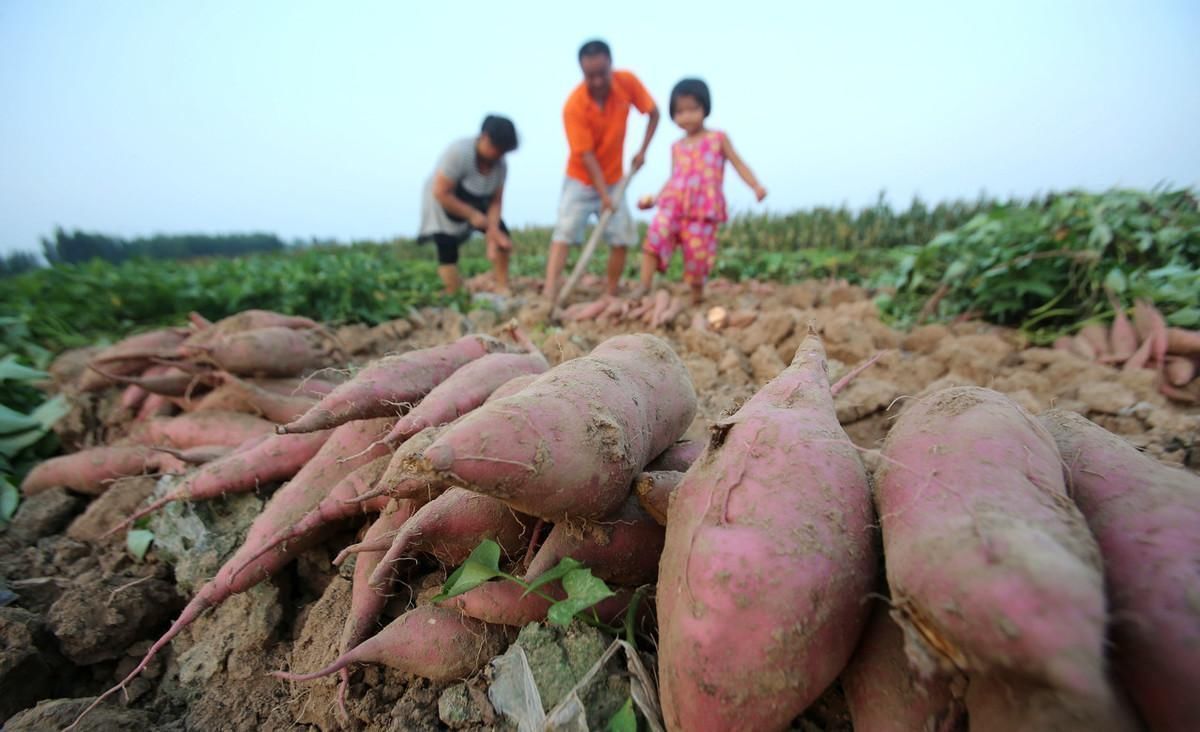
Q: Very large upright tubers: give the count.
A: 3